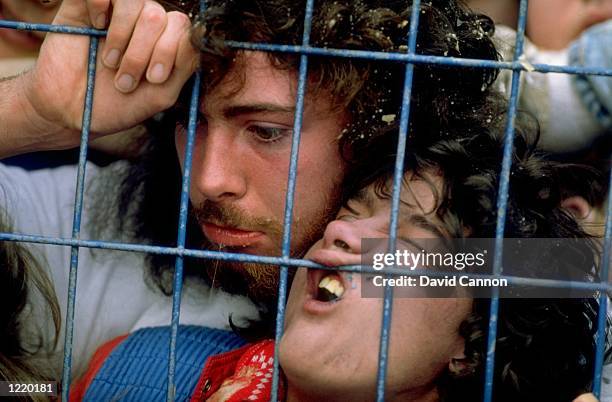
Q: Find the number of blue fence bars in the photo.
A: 8